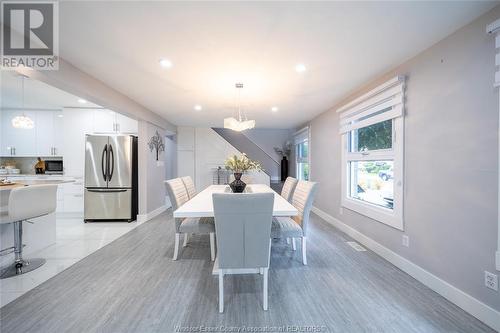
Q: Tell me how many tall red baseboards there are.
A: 0